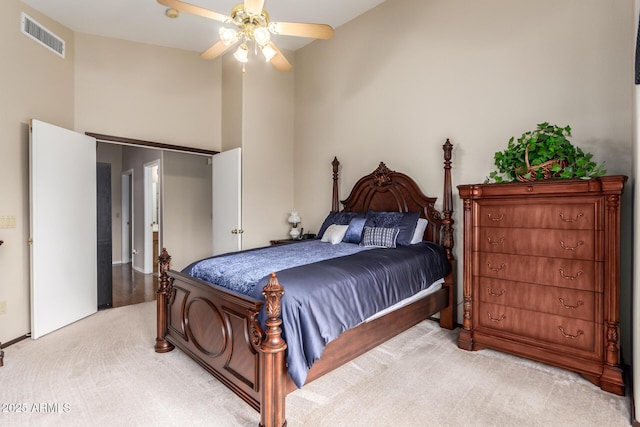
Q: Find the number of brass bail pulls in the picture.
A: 10